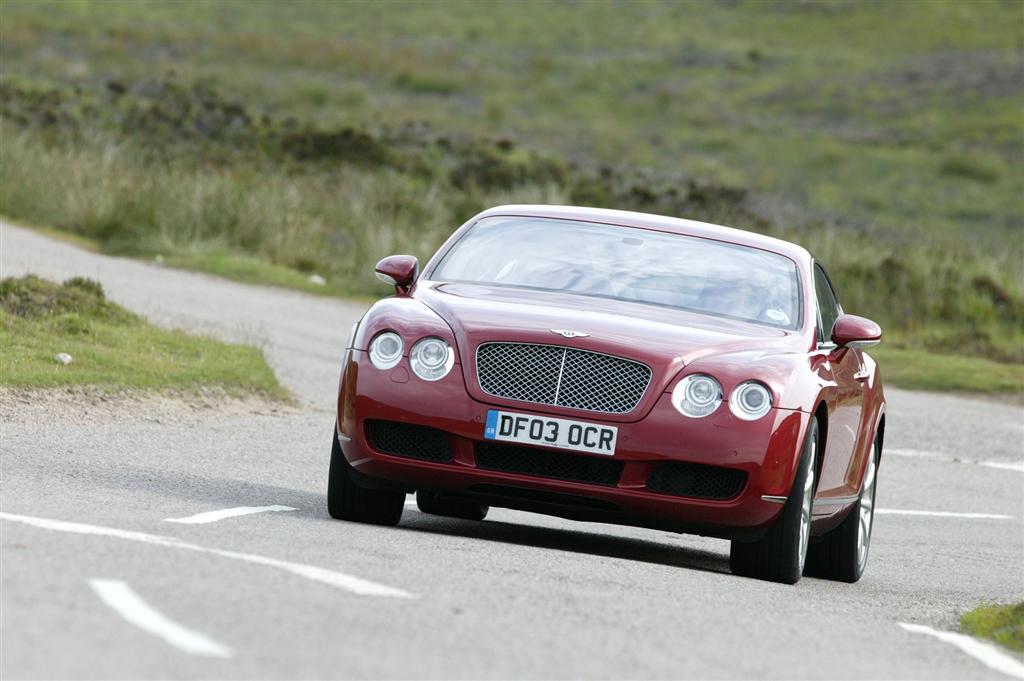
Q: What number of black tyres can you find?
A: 4